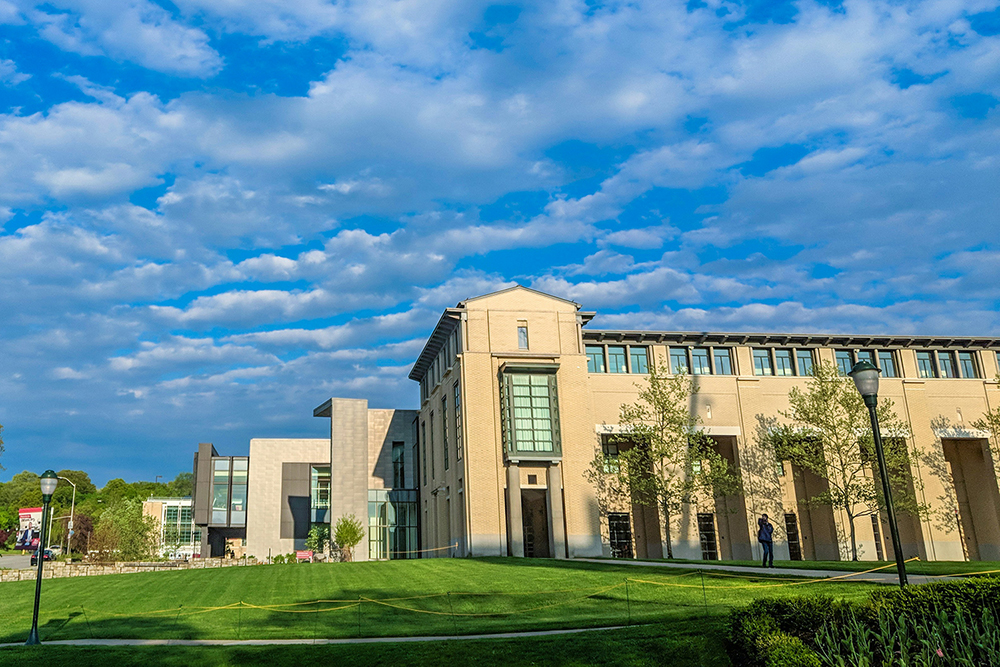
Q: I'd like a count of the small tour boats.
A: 0